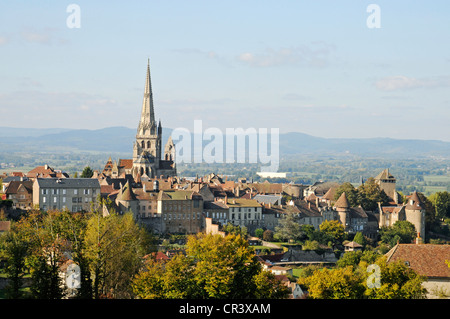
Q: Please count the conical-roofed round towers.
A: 3